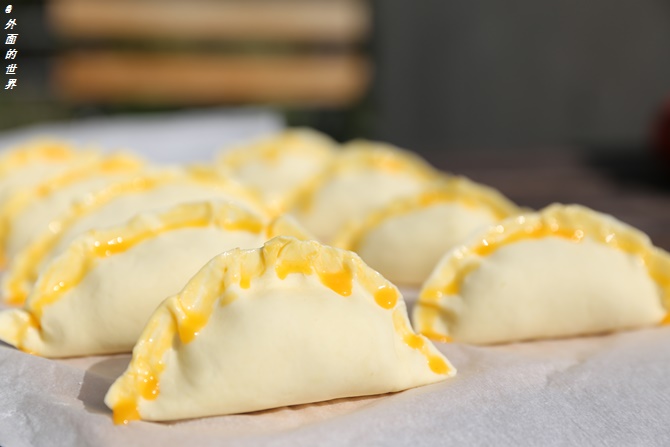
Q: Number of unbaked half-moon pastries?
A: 9